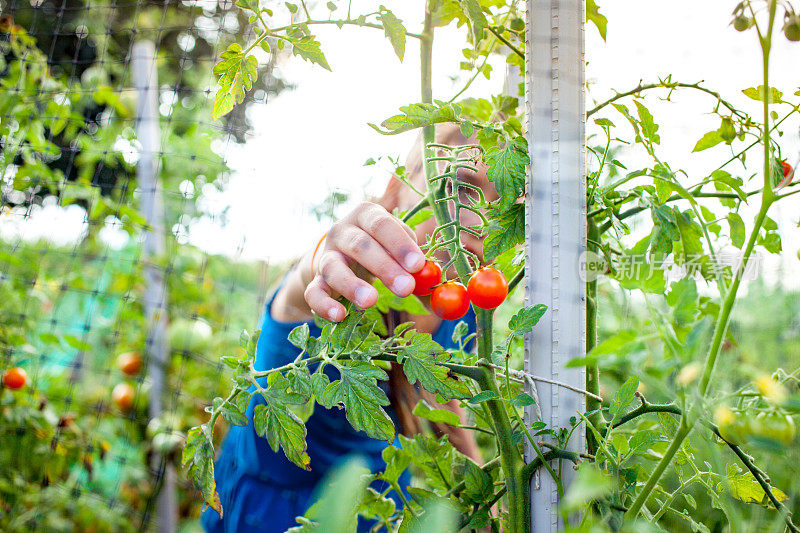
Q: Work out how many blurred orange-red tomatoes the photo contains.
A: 3